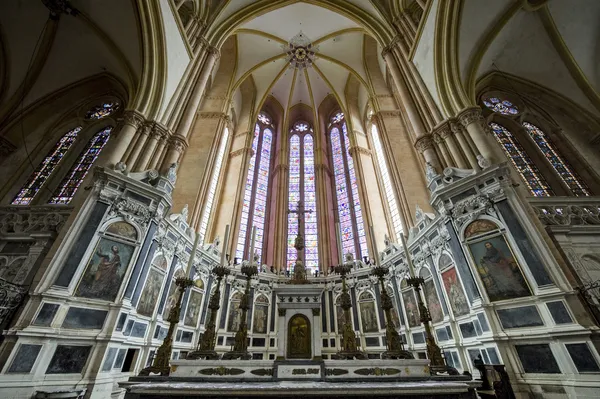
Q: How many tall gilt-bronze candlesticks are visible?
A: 6